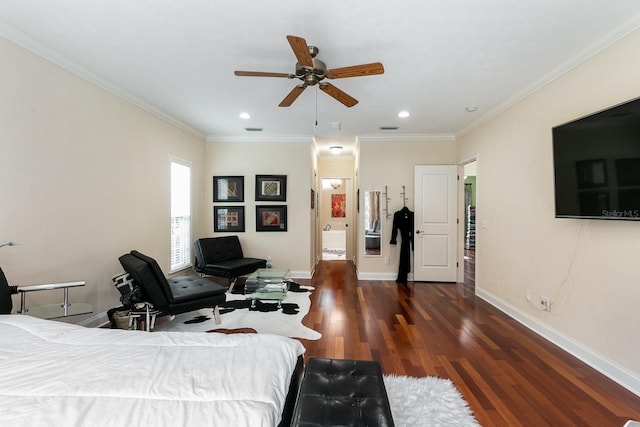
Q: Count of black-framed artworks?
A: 4